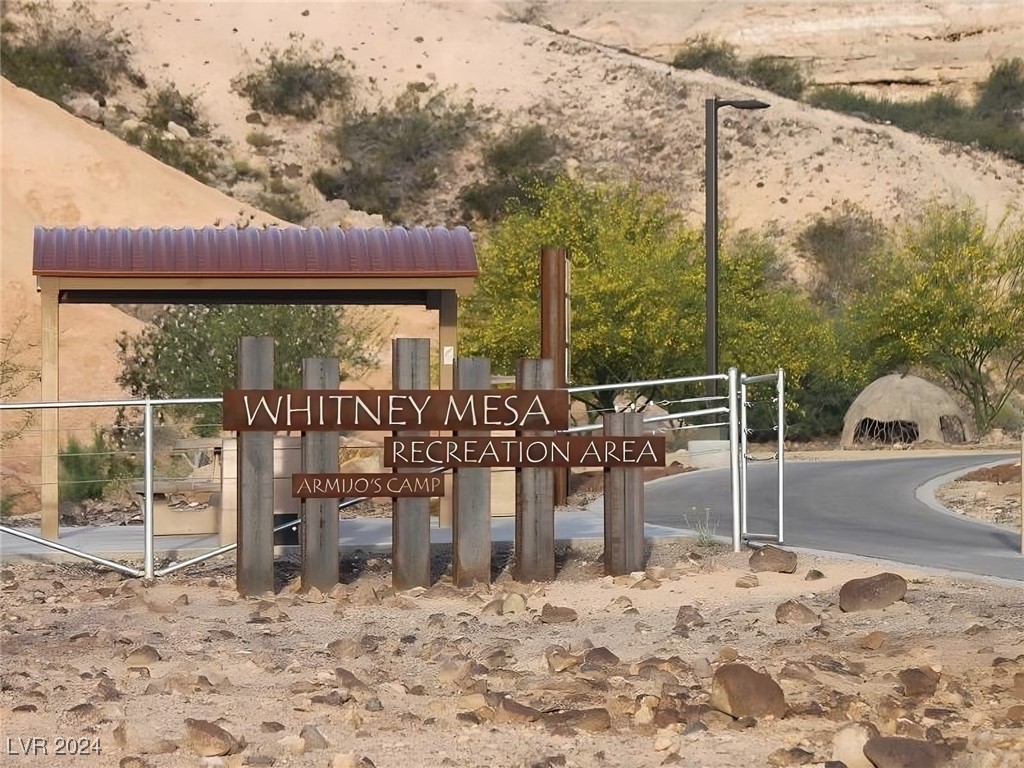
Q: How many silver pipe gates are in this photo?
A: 1